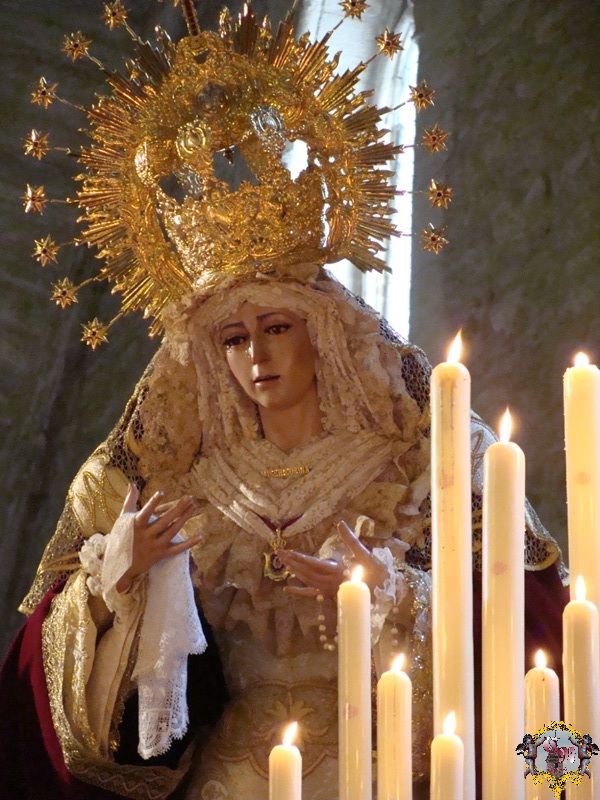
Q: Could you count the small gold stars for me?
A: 14